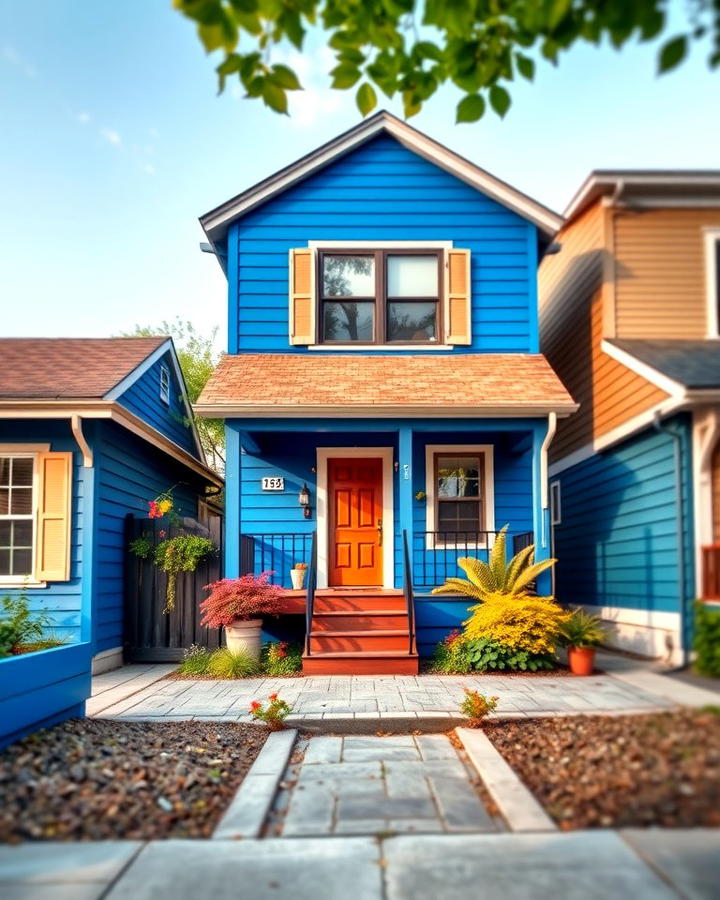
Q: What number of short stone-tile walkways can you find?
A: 1